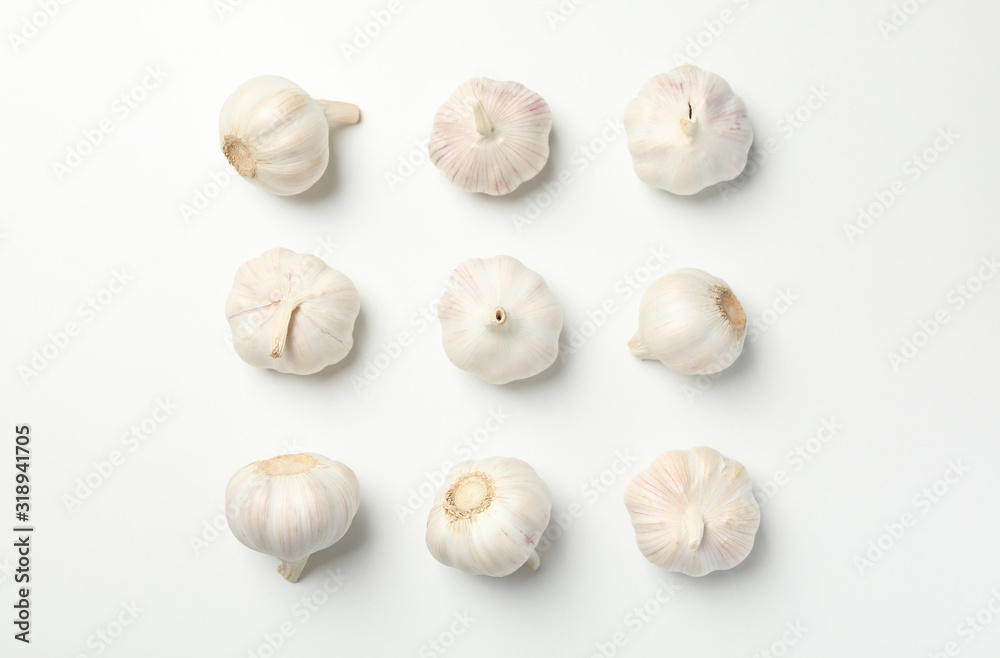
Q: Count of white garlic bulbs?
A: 9